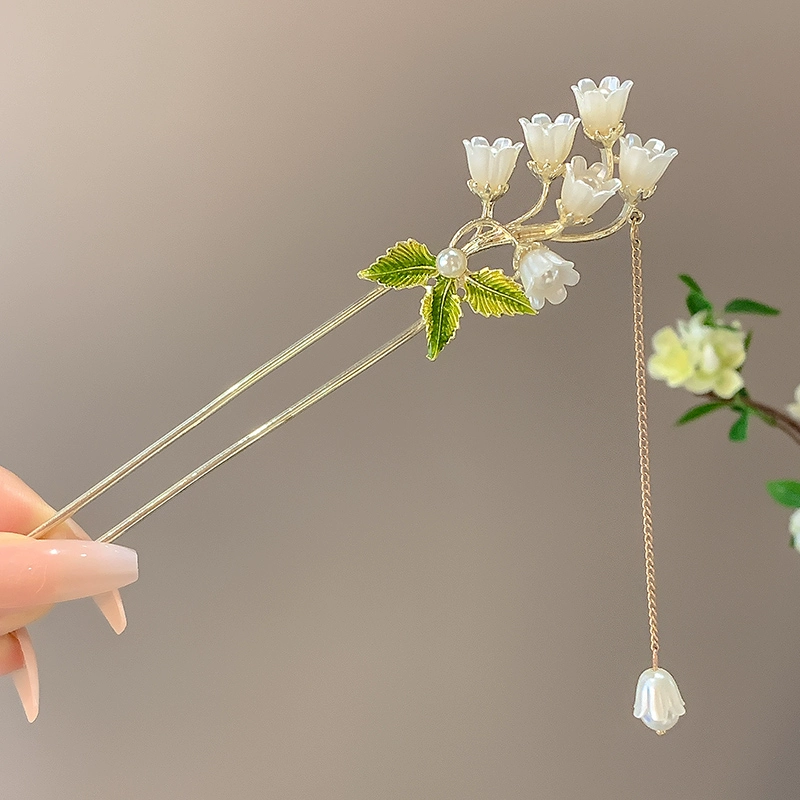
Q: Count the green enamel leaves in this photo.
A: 3